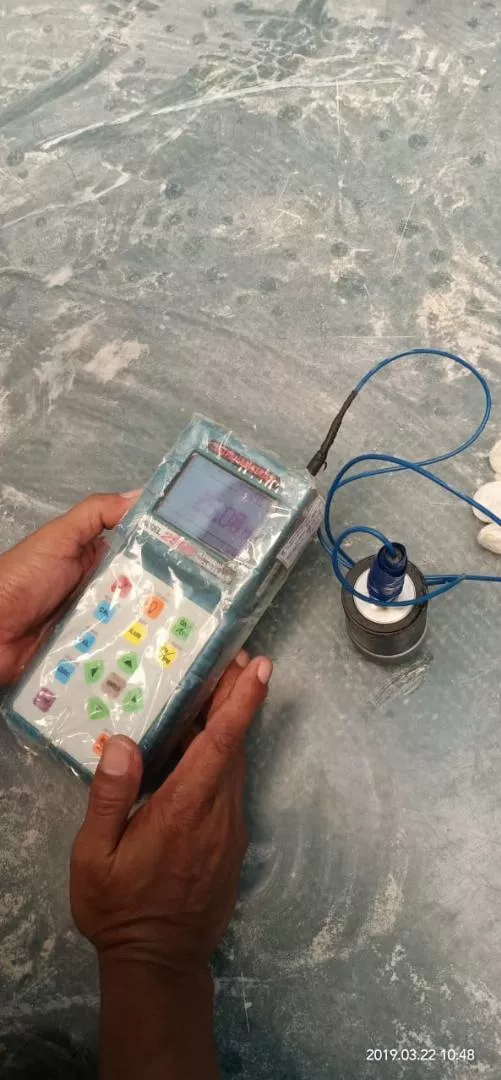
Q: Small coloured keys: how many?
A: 15